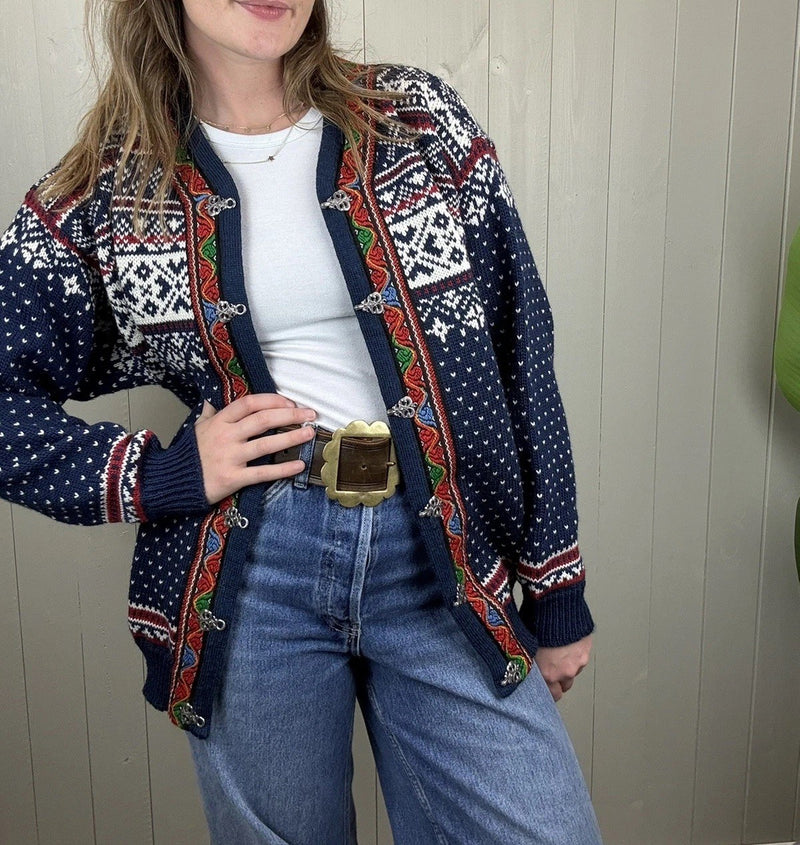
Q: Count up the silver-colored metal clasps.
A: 11